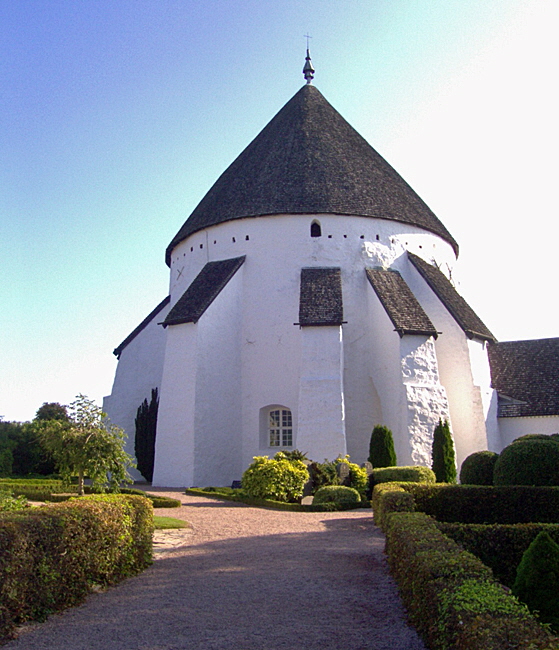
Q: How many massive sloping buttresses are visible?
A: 5